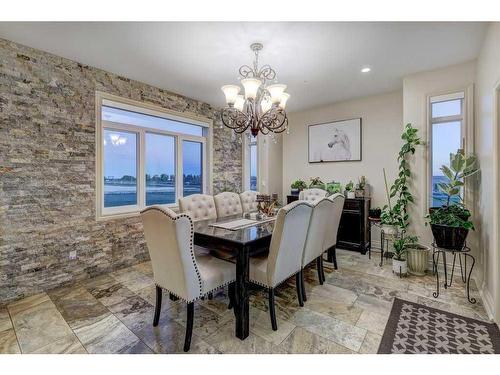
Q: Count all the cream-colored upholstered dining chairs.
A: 8